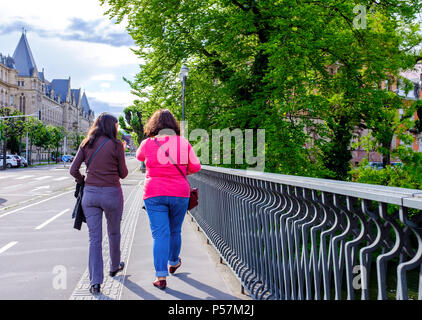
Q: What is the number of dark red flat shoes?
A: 2